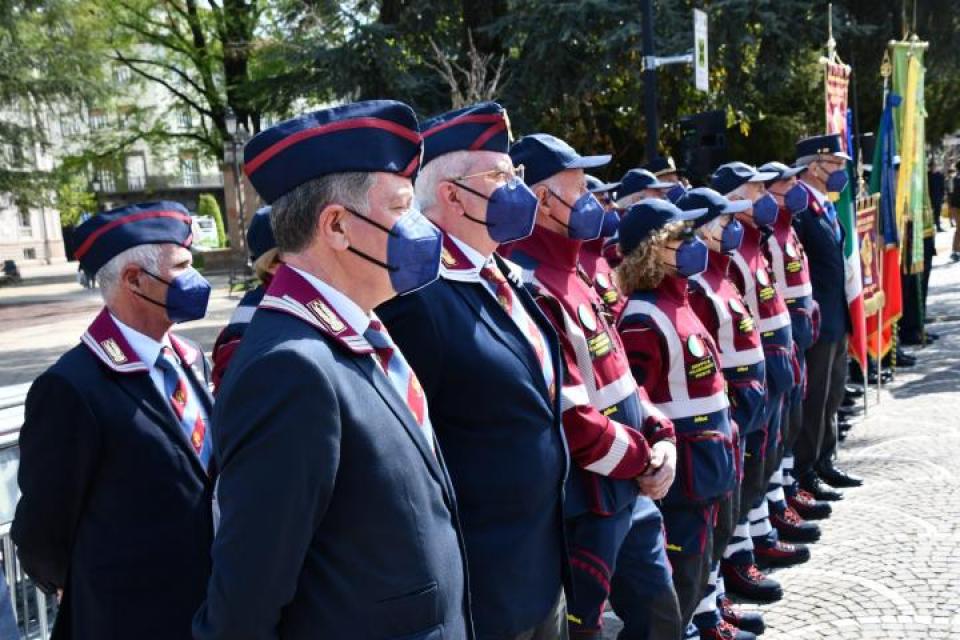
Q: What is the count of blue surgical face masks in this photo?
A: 11